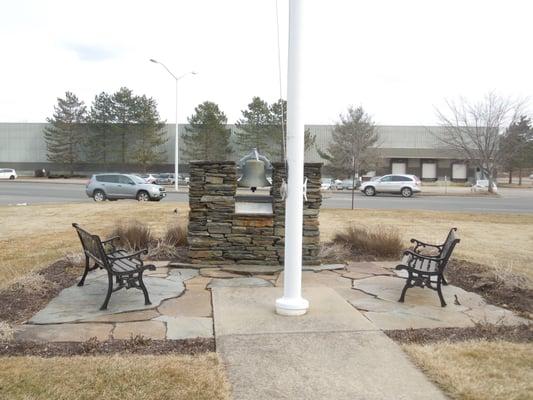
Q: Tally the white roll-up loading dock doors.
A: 3